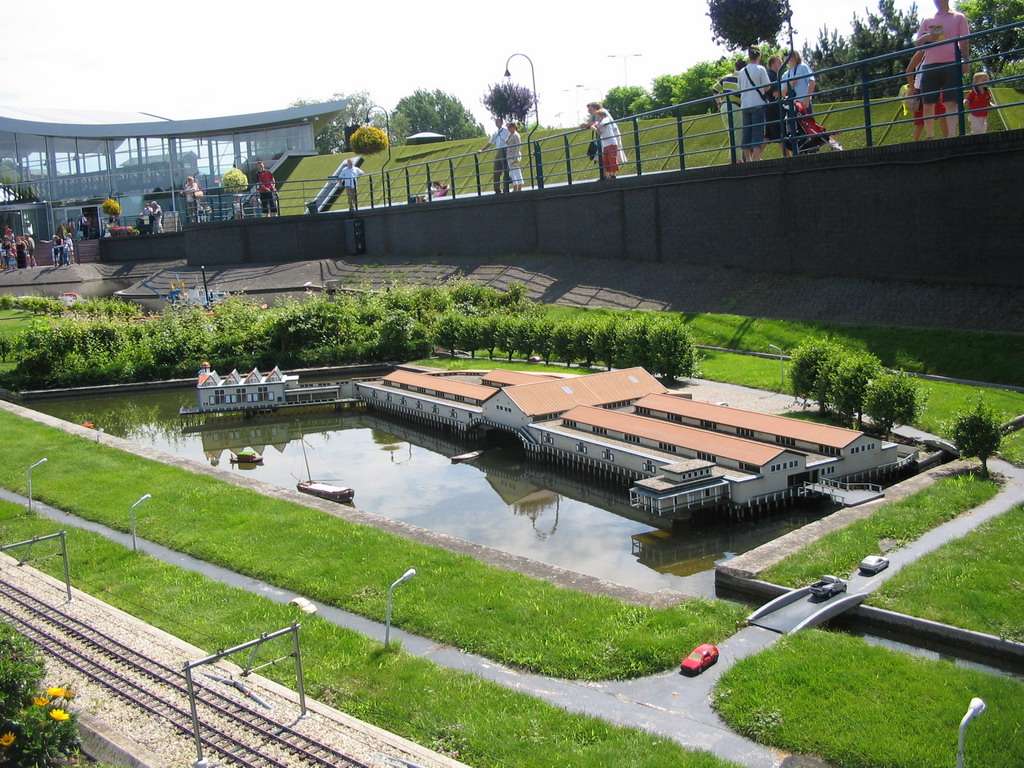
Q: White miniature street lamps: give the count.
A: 5